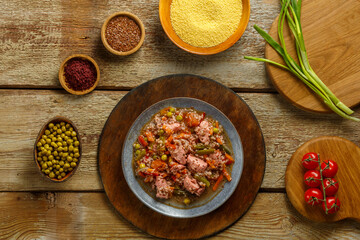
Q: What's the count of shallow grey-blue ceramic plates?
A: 1